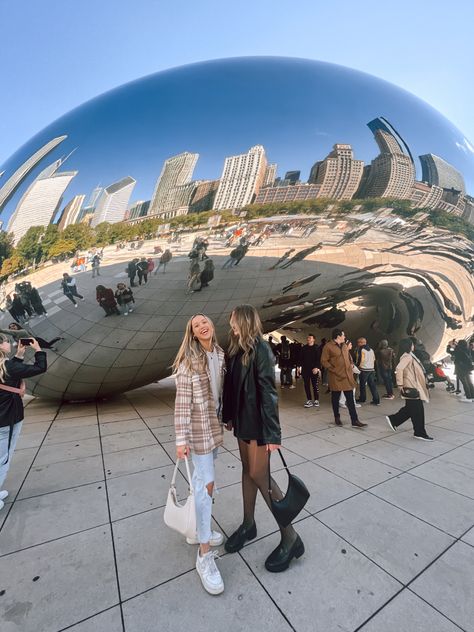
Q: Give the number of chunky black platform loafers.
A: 2